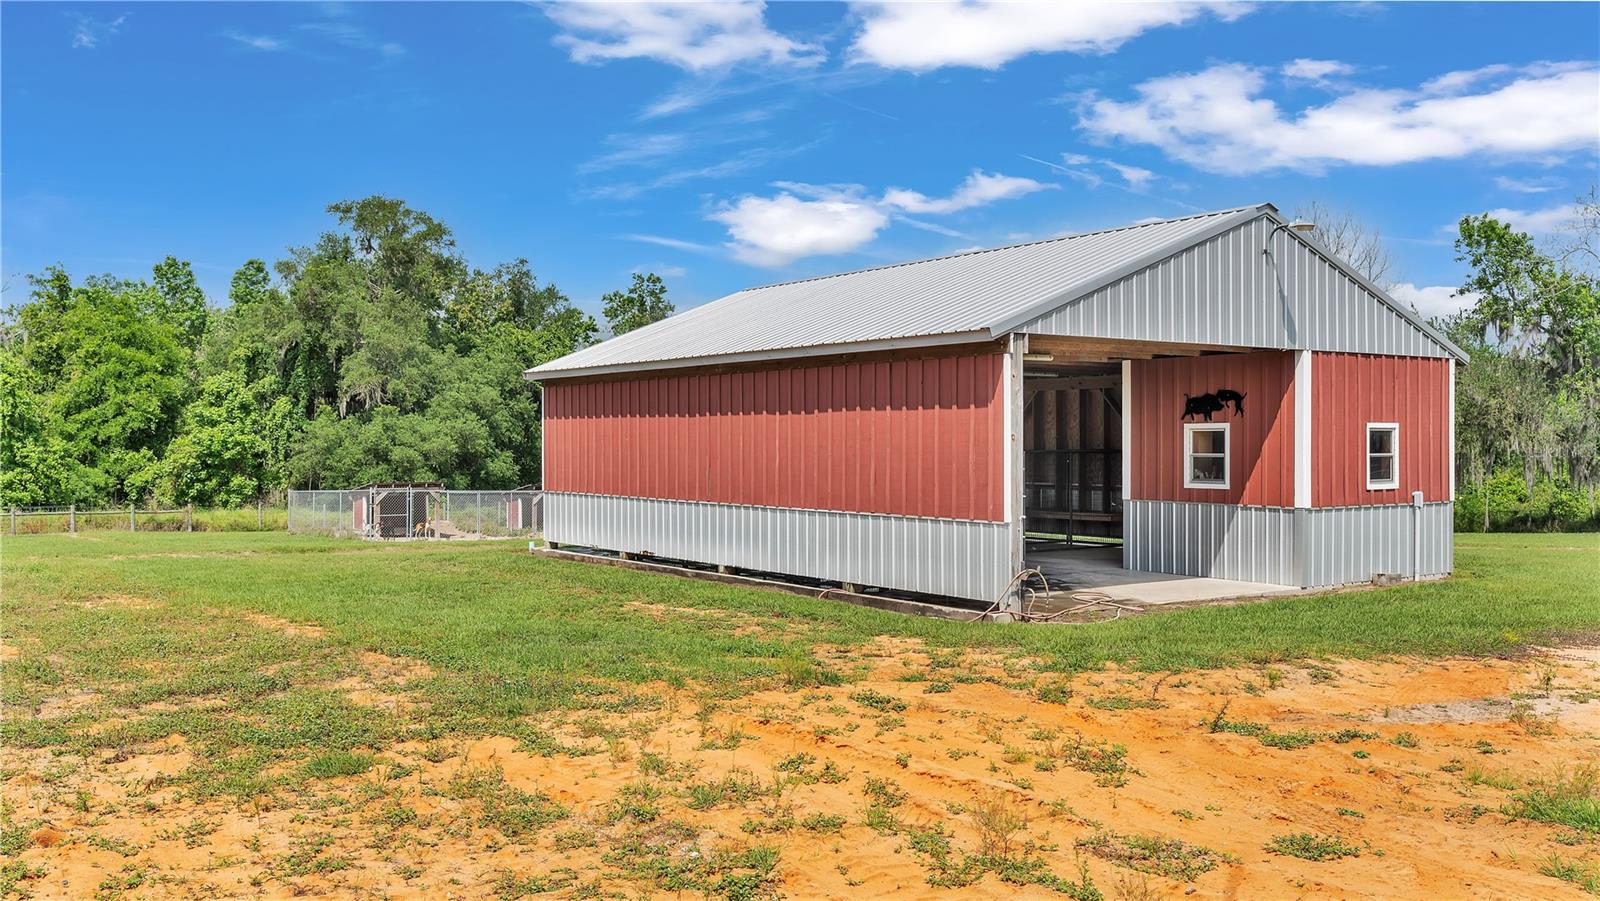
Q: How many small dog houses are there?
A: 2